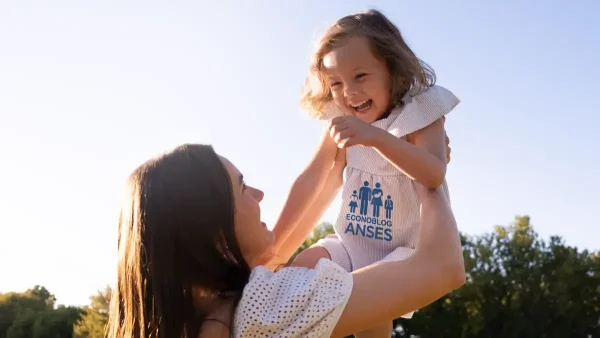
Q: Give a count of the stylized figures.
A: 4